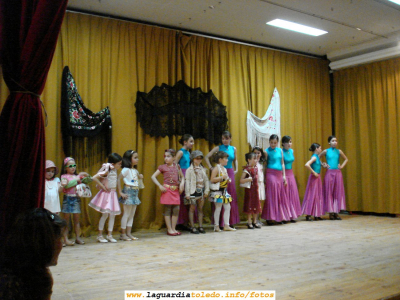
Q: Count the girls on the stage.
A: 15